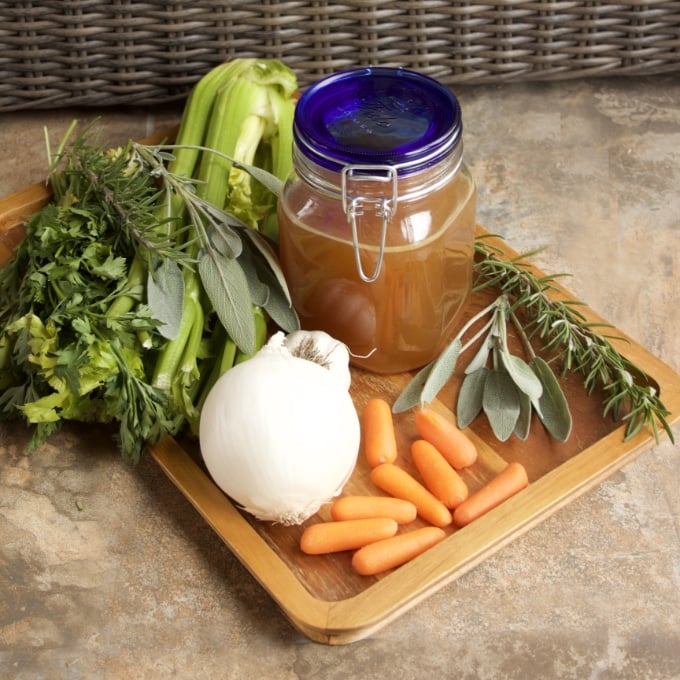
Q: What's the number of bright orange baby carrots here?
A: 8